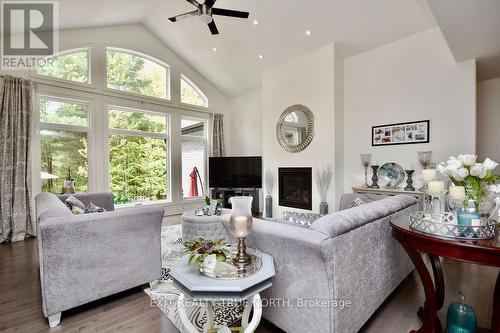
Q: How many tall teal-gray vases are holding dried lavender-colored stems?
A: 2